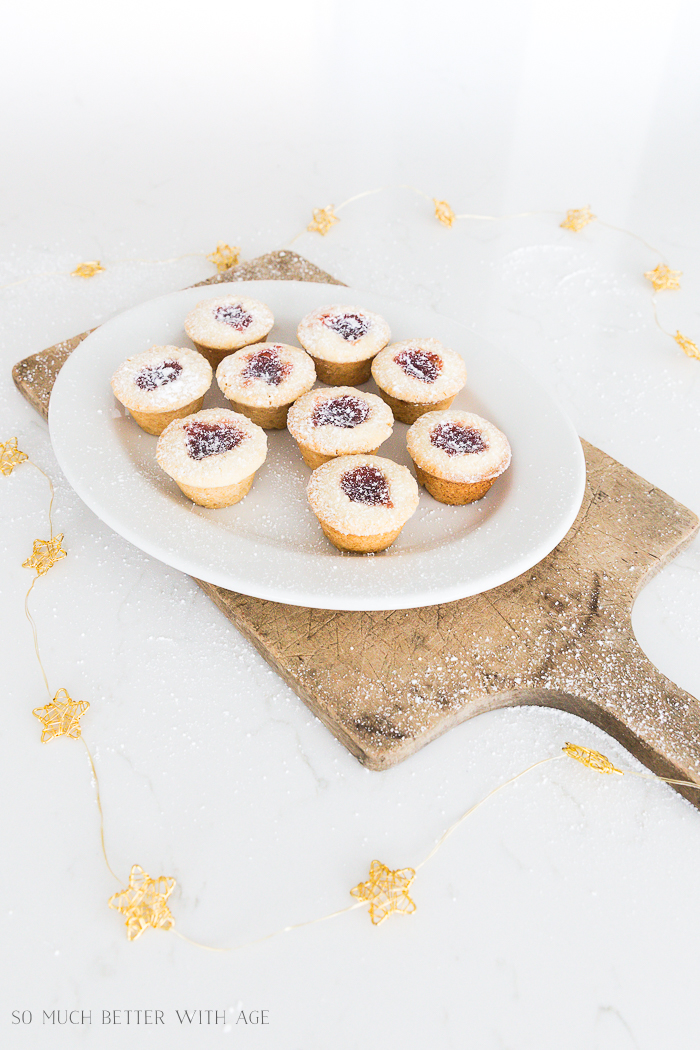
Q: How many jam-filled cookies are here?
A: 9